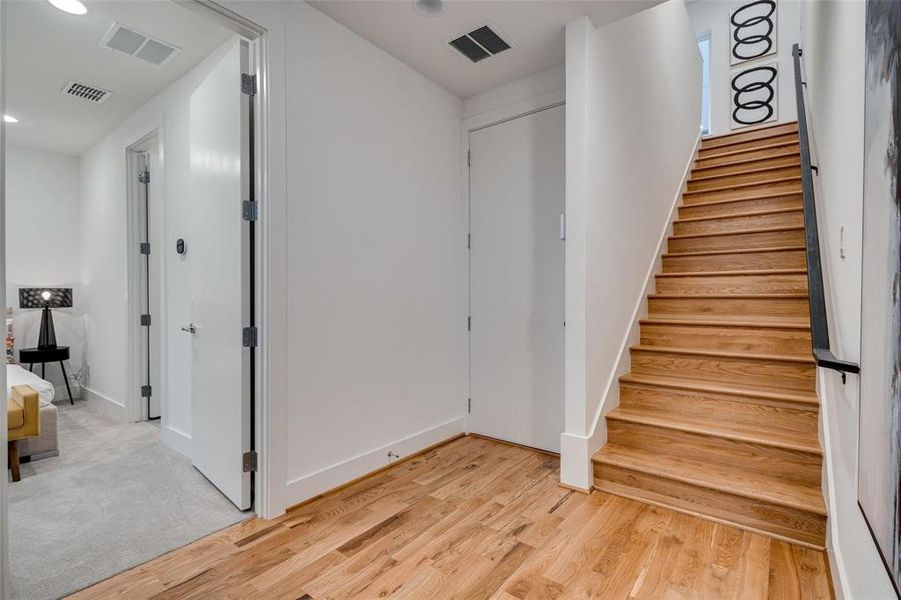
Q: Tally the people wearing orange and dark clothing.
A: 0